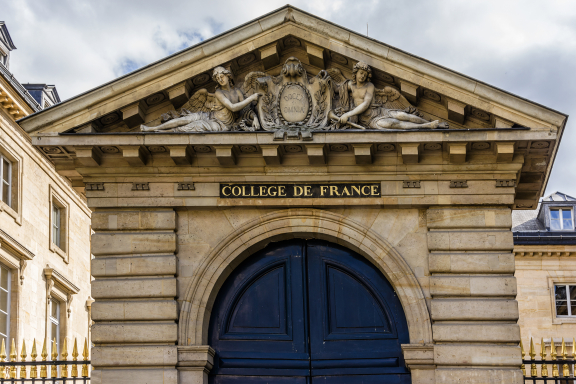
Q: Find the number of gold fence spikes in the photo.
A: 15